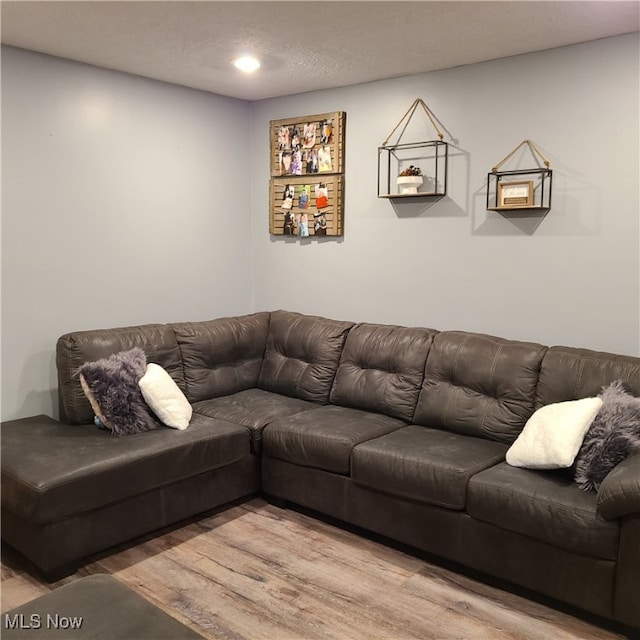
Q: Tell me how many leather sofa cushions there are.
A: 11